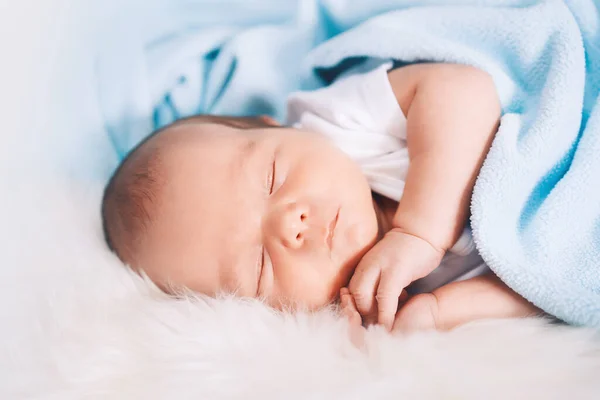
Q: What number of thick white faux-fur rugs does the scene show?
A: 1